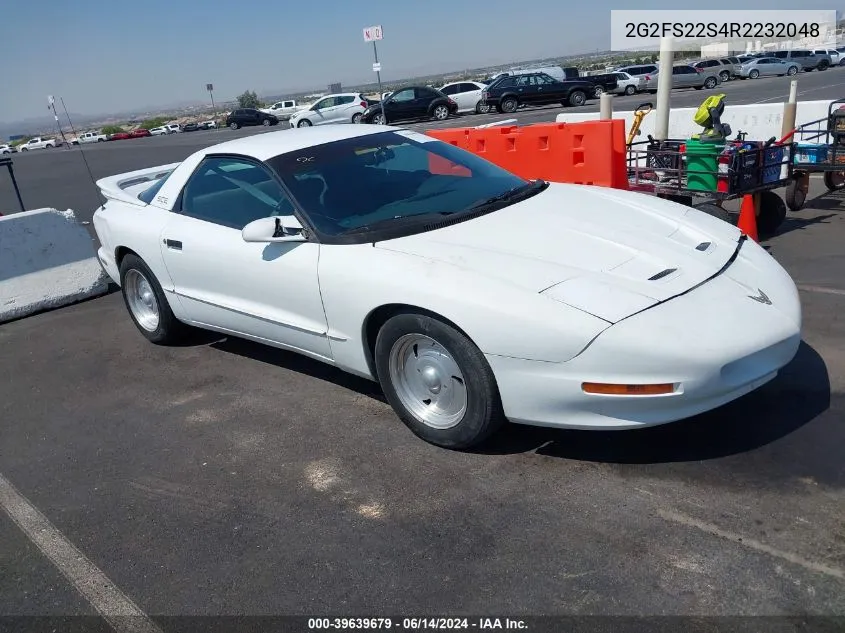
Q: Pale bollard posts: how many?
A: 3